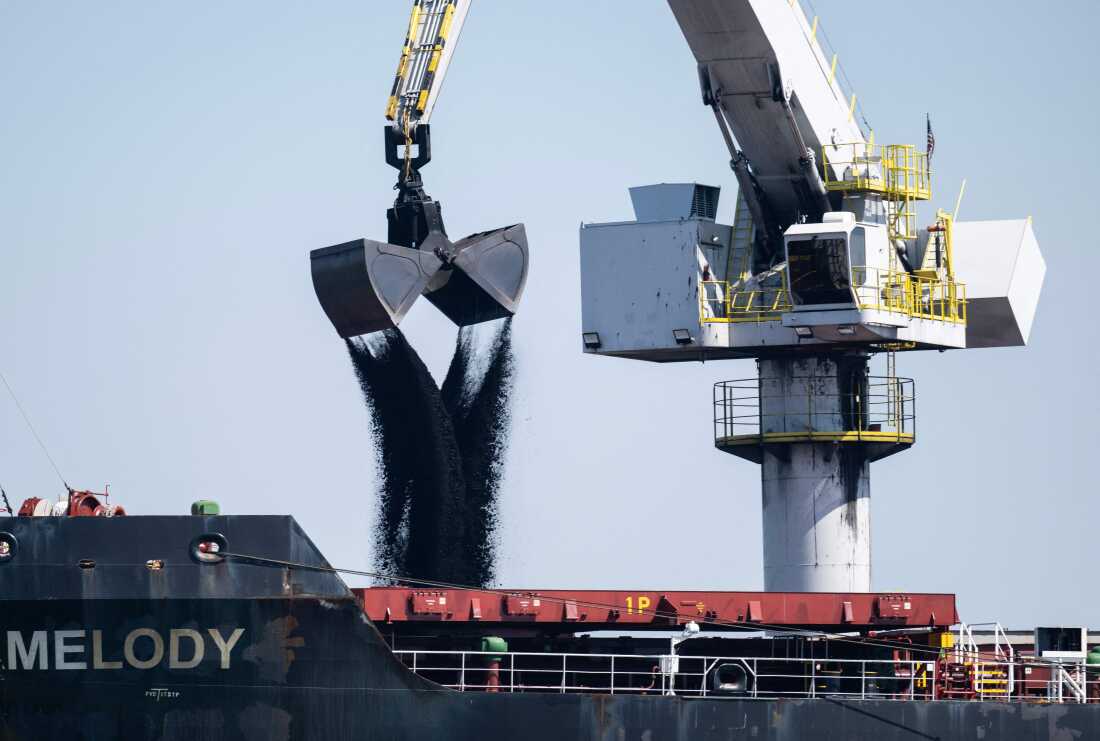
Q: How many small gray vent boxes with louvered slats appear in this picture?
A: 1